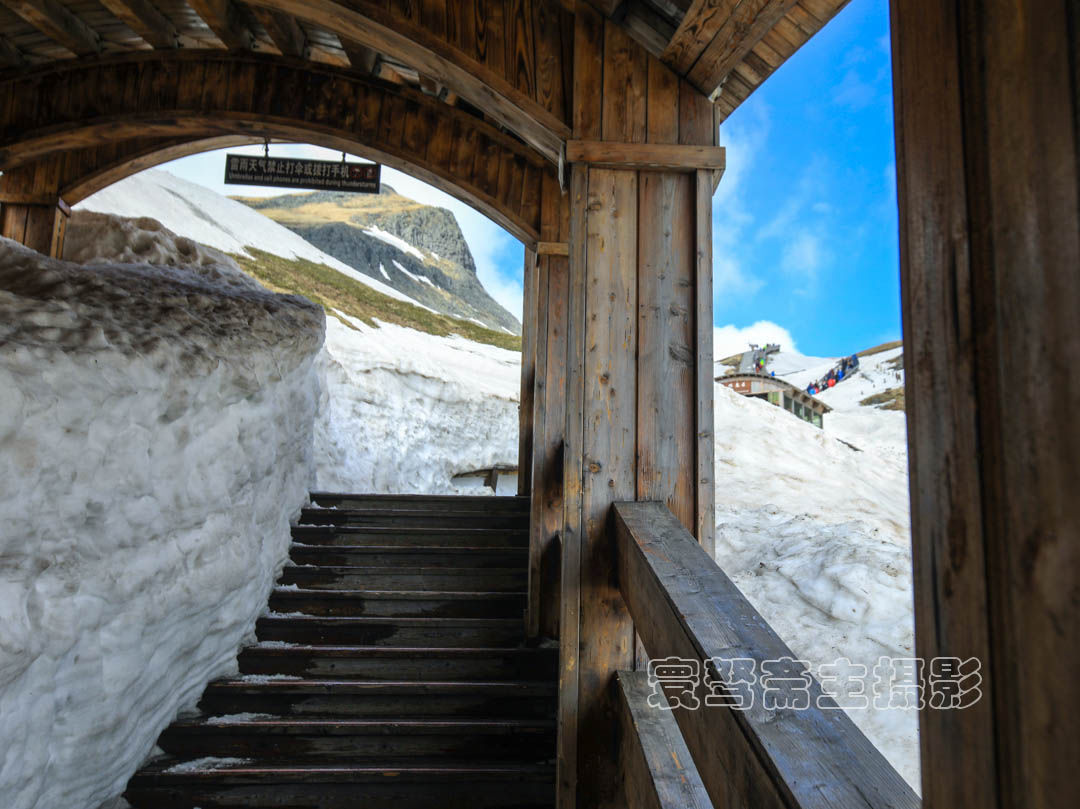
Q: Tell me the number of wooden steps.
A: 11